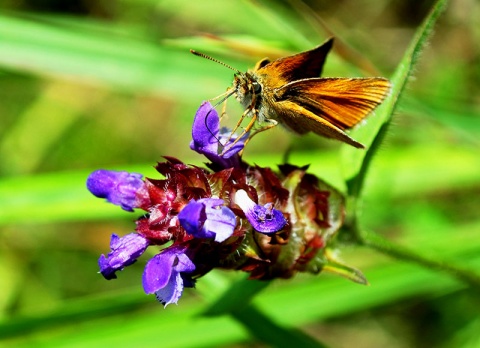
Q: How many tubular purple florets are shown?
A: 6